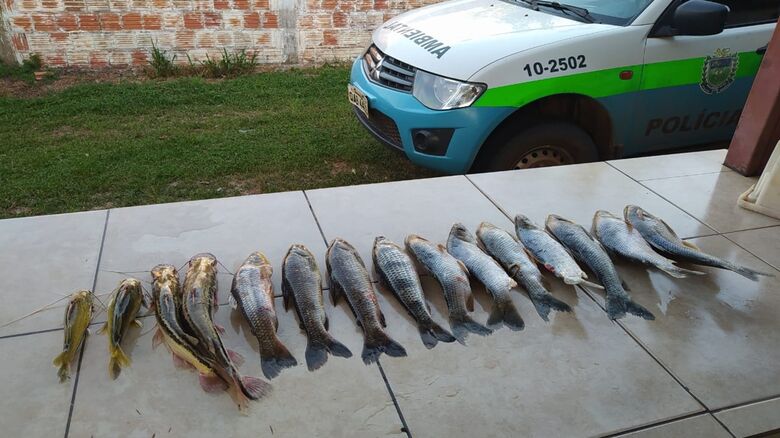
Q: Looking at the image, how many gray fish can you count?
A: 11